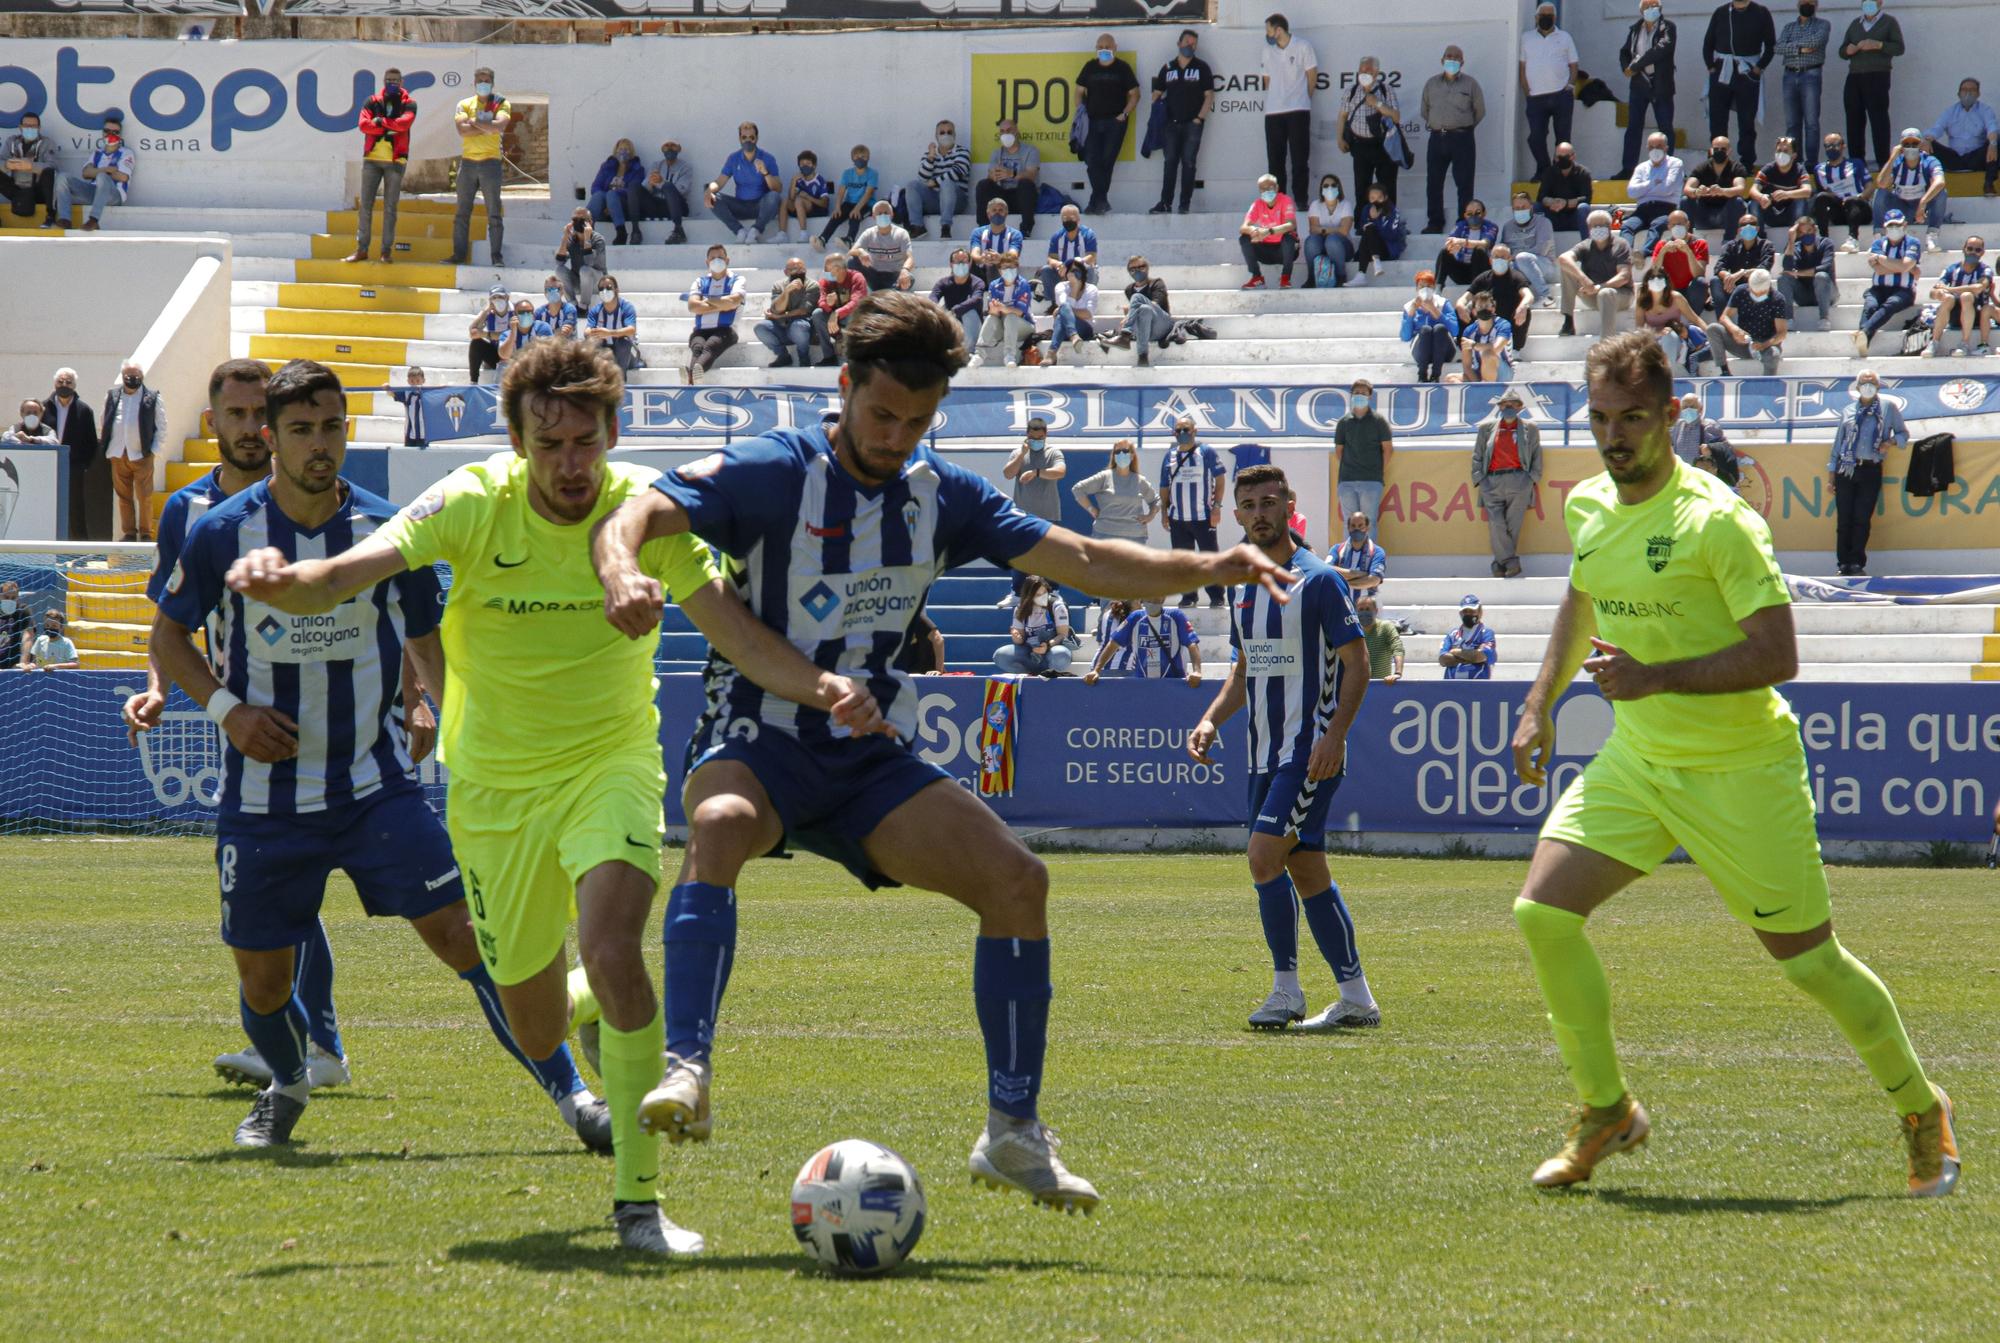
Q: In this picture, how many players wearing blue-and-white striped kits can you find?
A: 4